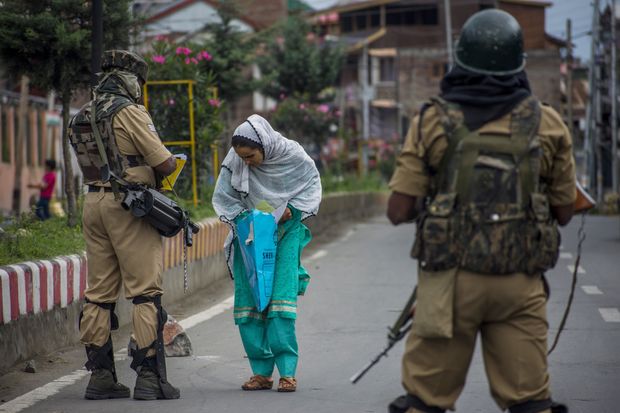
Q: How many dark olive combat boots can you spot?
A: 2